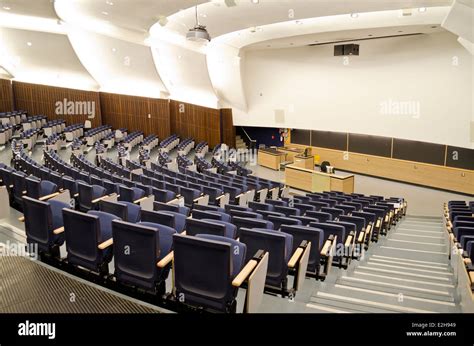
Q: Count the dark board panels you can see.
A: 5